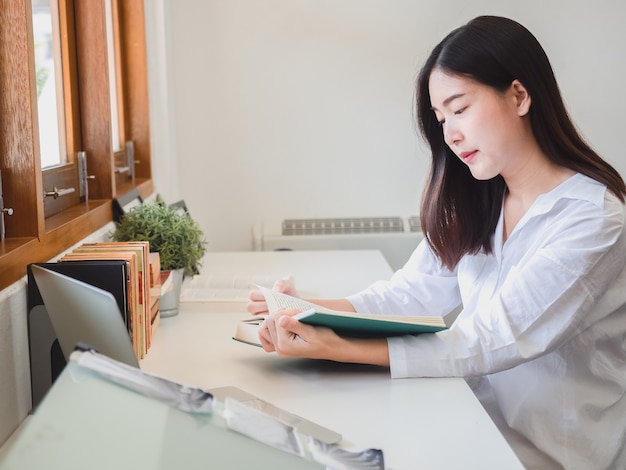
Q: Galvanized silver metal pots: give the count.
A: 1